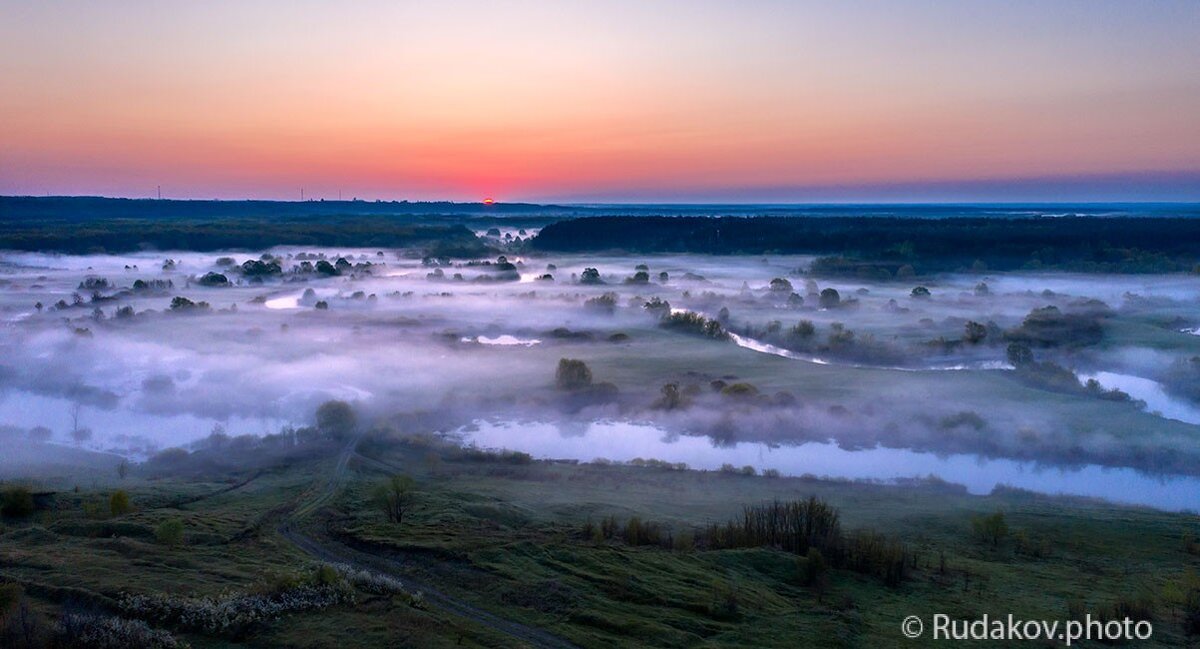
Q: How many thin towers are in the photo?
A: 3